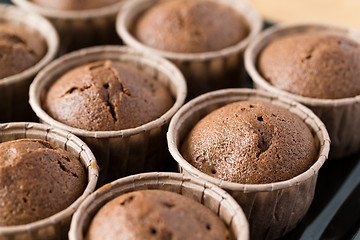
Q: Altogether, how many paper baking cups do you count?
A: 8